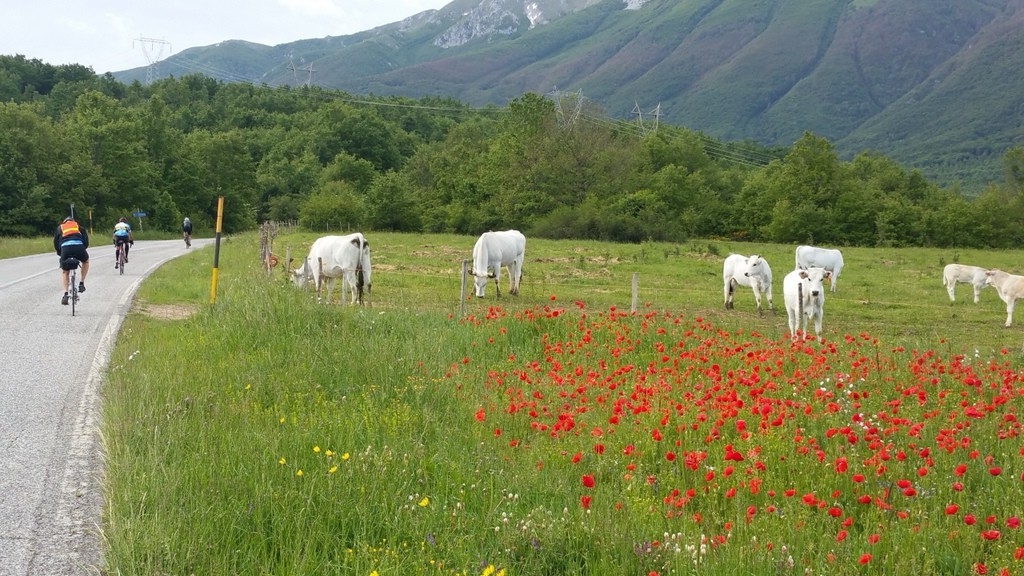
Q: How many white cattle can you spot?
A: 7